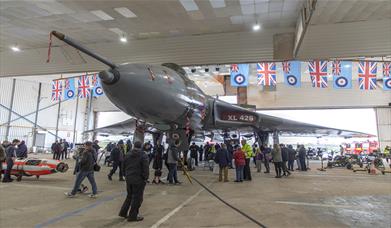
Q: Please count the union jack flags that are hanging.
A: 5